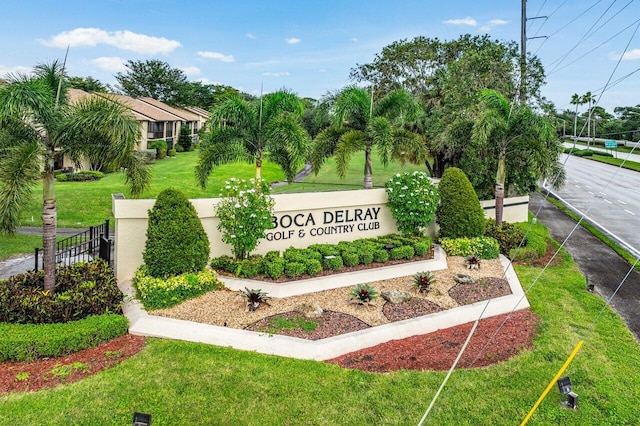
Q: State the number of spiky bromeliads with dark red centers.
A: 4